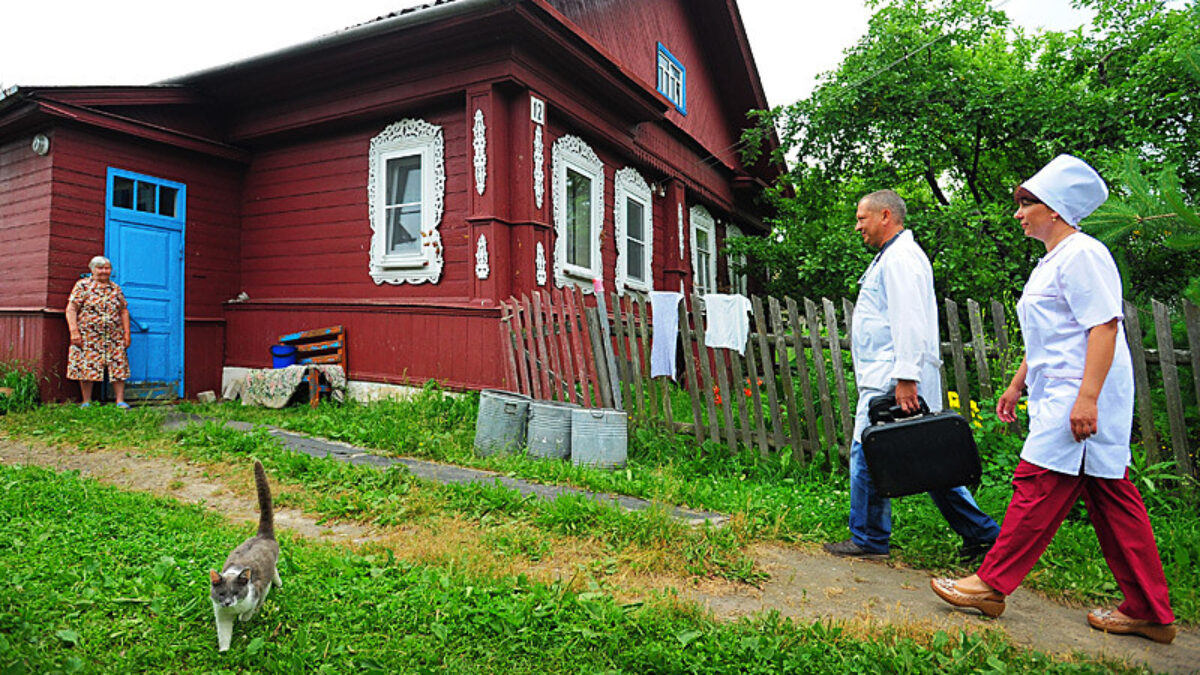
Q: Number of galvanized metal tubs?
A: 3